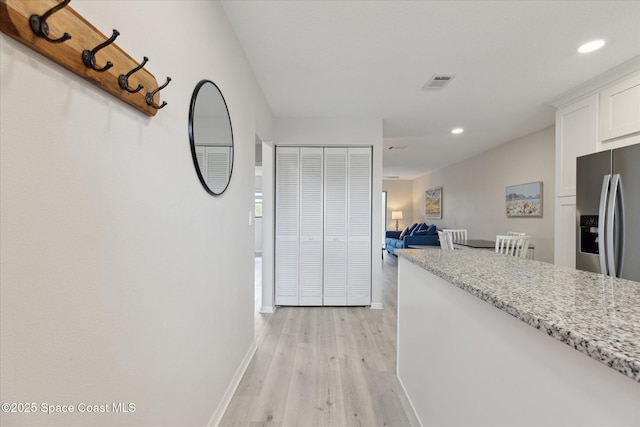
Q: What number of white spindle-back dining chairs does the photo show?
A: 4